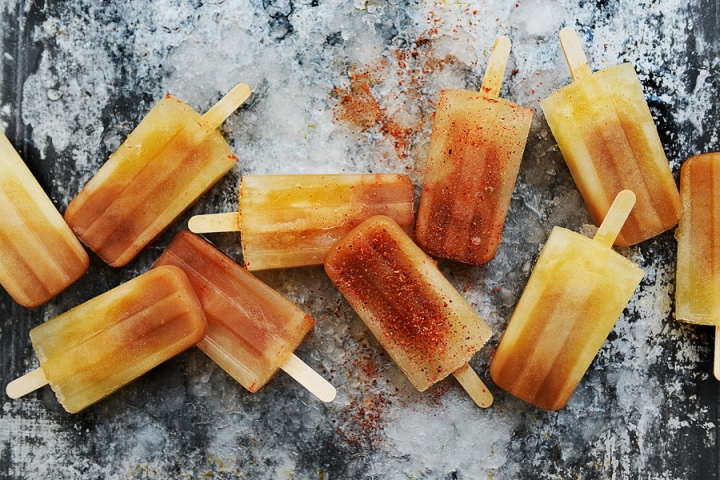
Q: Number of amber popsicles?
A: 10